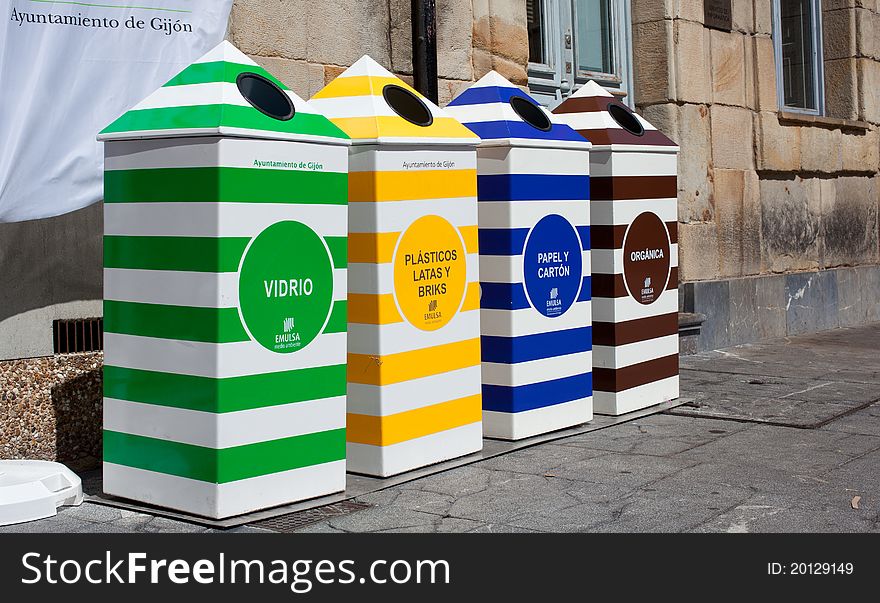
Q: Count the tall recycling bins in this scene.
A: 4